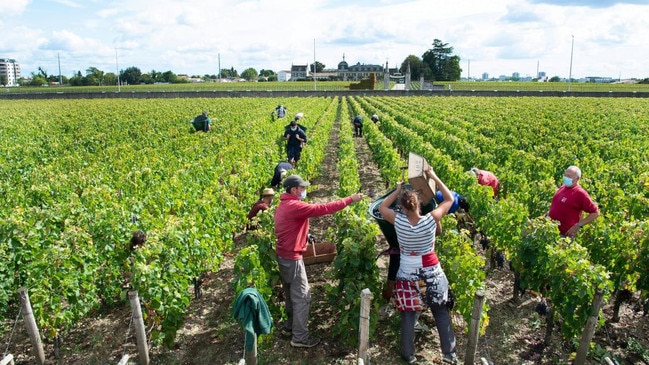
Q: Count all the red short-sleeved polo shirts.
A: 1